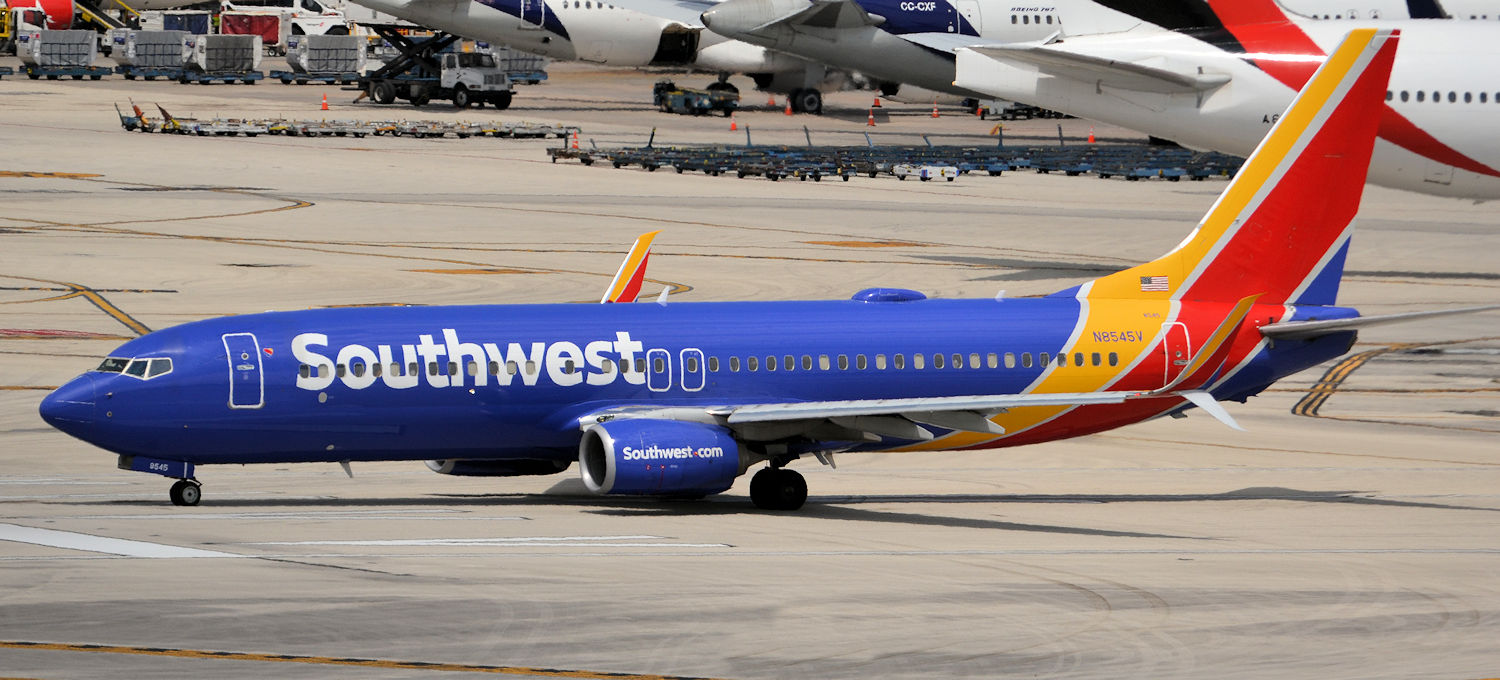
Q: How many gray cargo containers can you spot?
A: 5